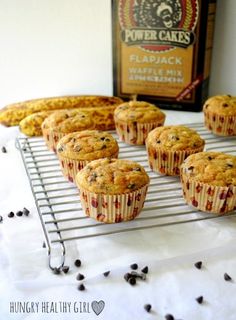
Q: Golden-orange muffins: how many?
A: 7